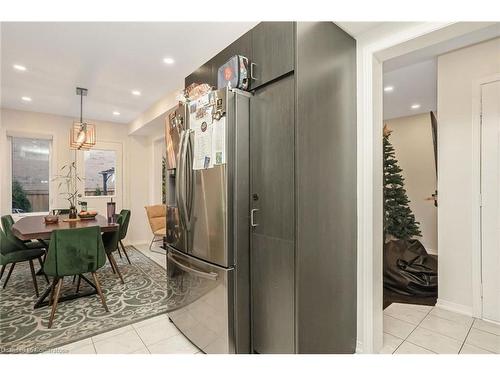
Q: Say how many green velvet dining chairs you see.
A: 6